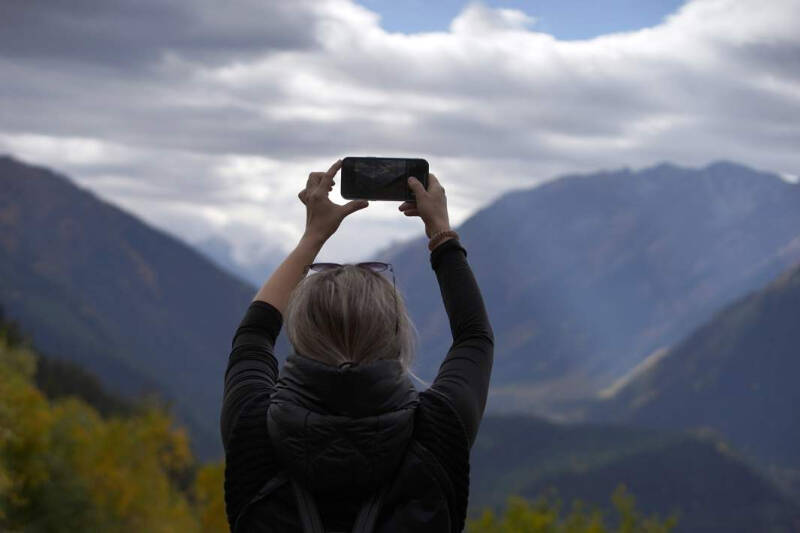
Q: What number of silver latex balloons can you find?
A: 0